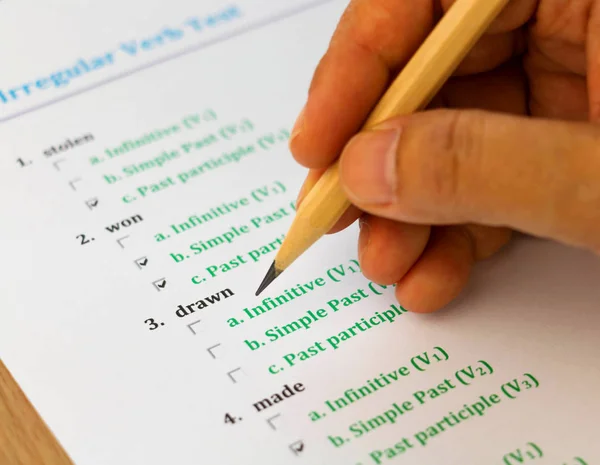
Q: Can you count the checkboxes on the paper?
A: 11